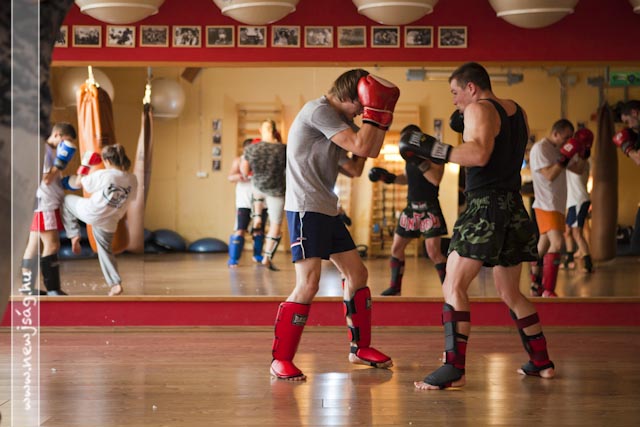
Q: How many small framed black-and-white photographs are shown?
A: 13